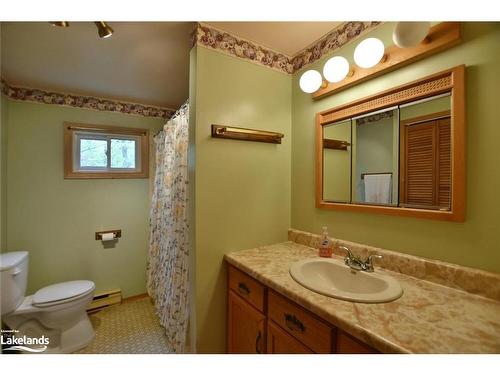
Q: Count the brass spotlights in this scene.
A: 2